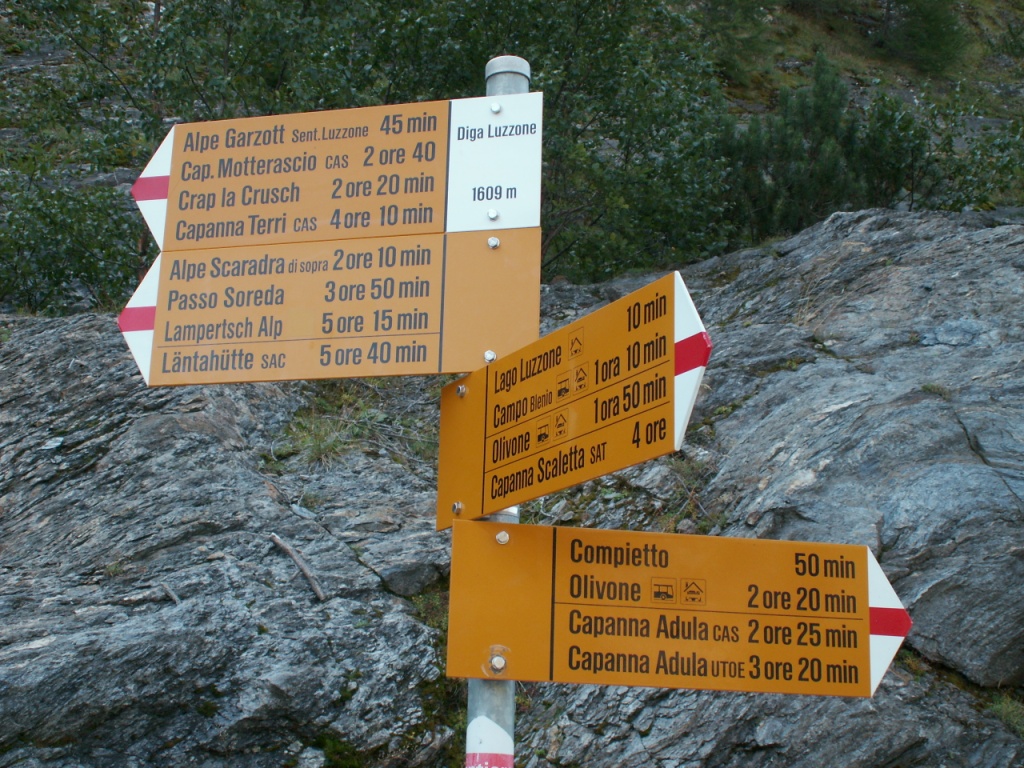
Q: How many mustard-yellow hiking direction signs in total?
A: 4